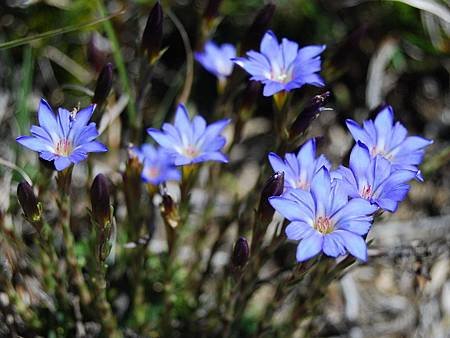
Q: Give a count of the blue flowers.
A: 9